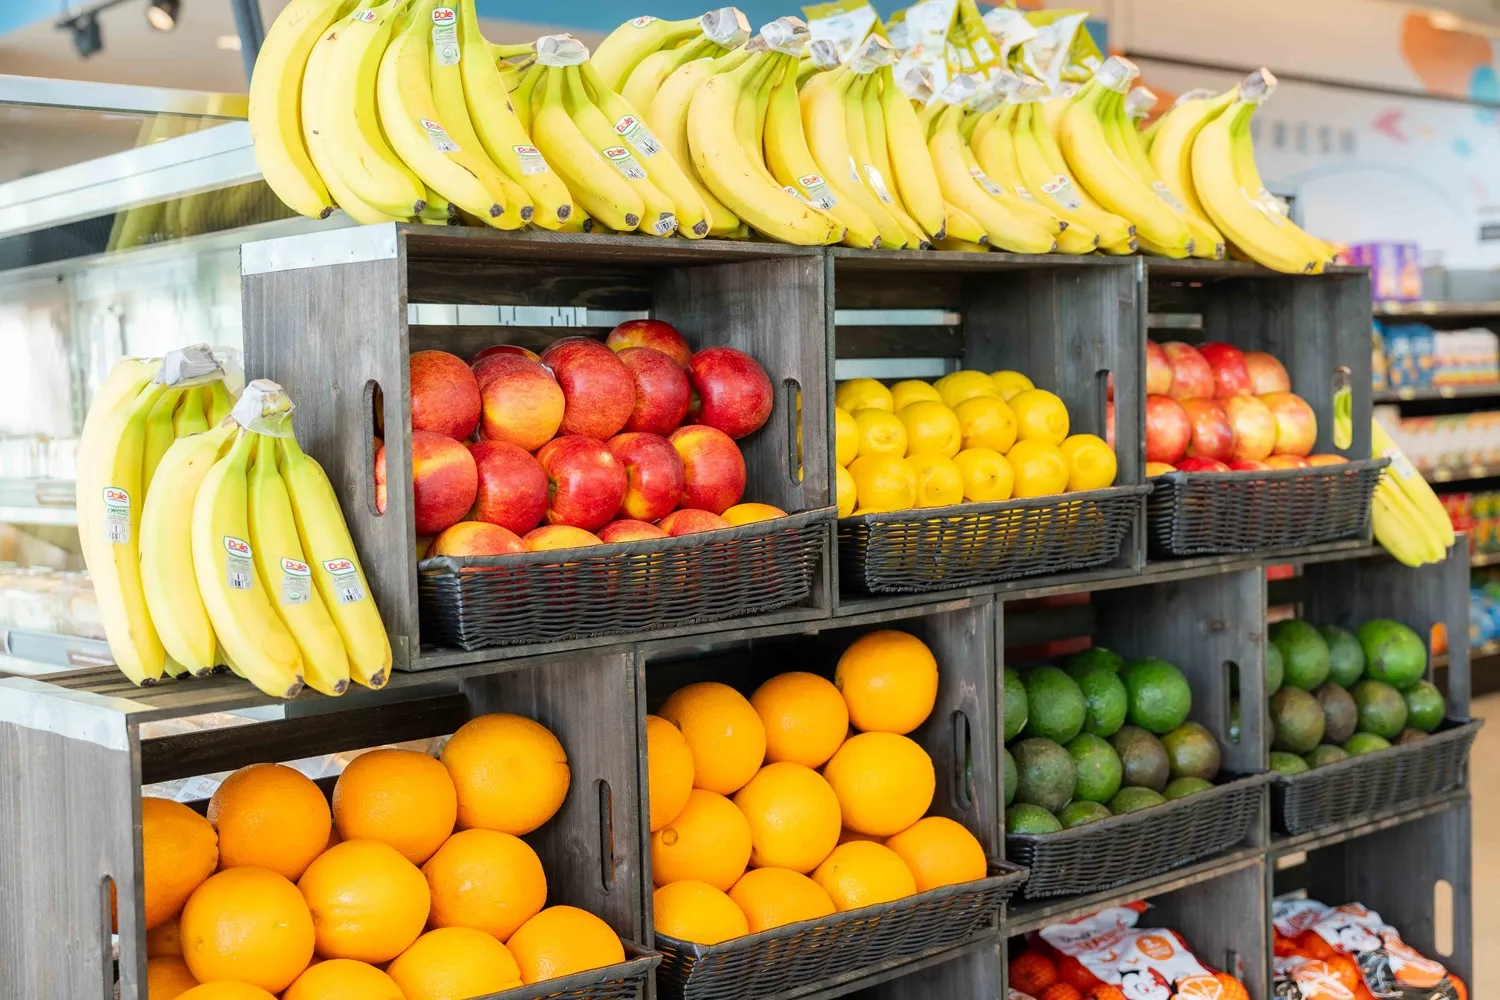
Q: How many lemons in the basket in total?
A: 15